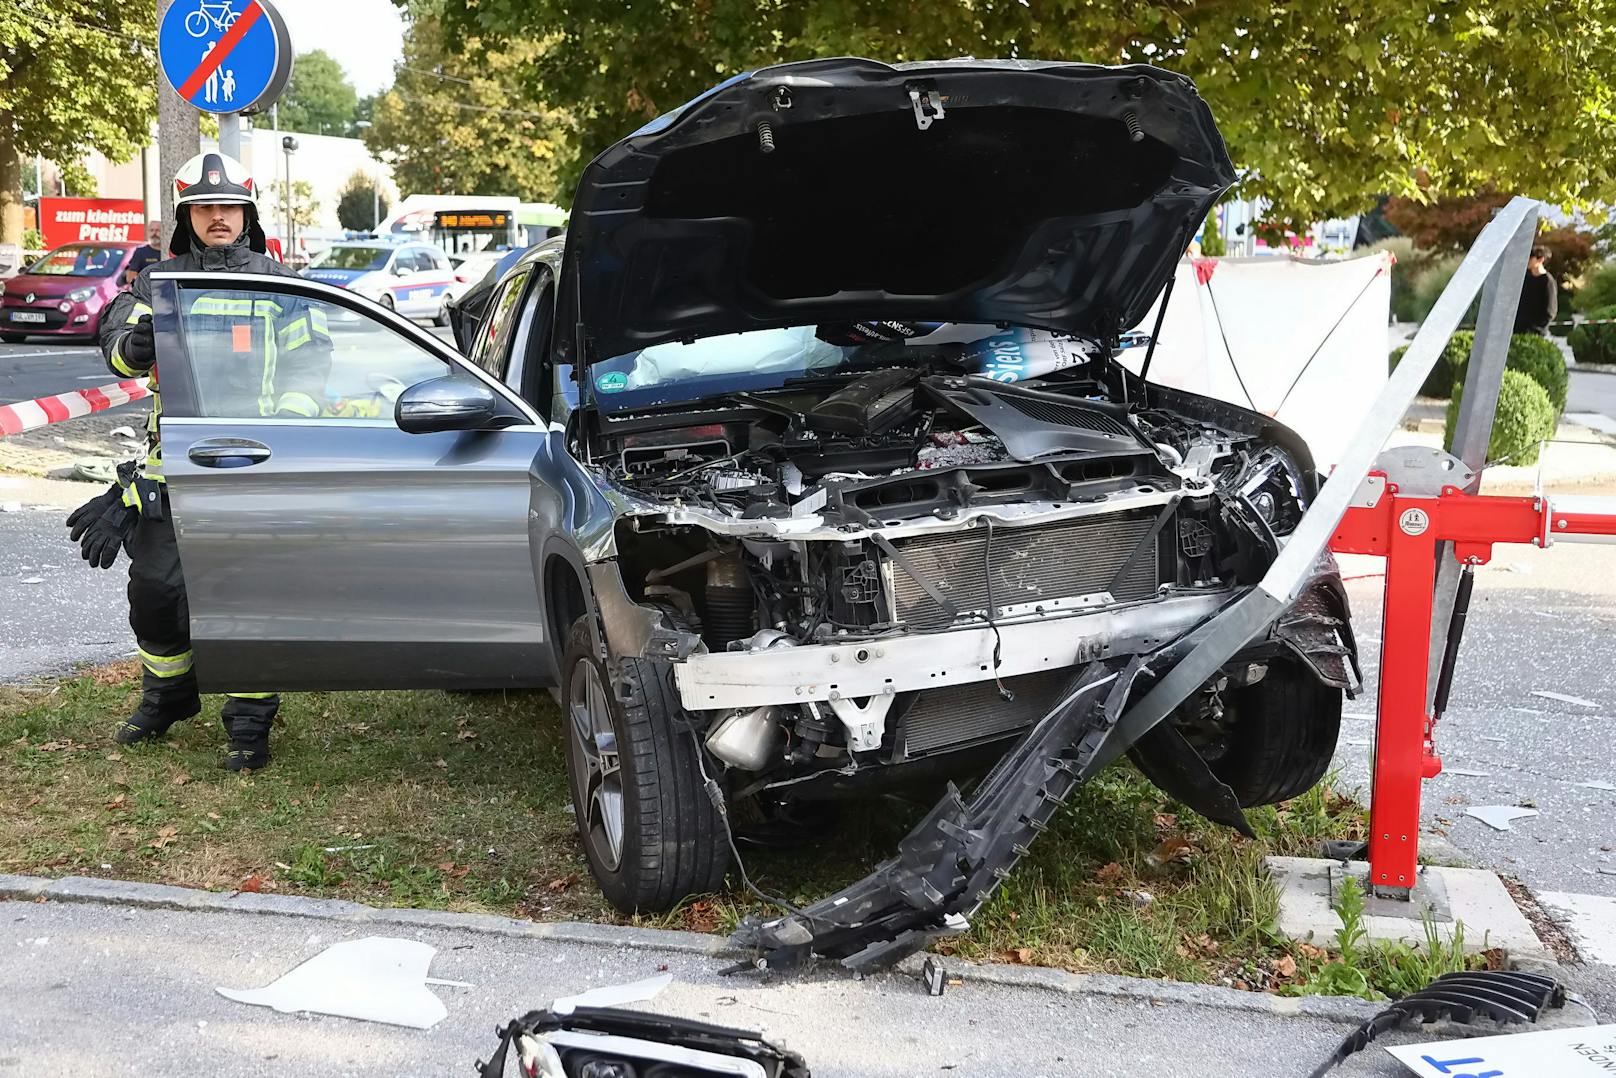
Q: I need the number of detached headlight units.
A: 1